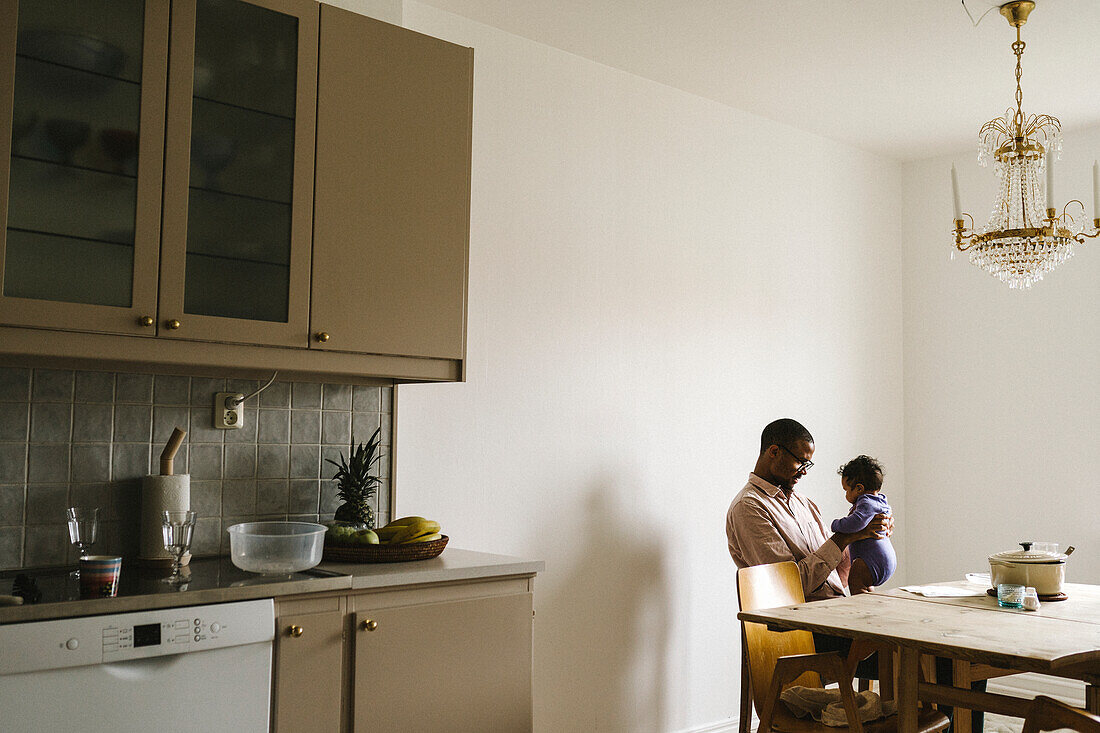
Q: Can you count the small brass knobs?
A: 5